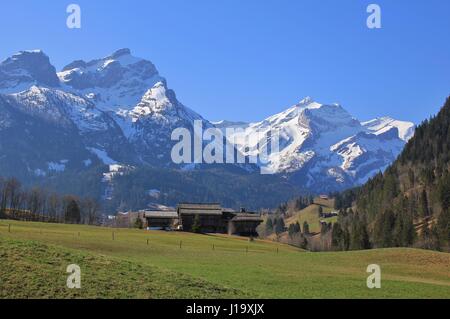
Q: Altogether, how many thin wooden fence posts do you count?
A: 9